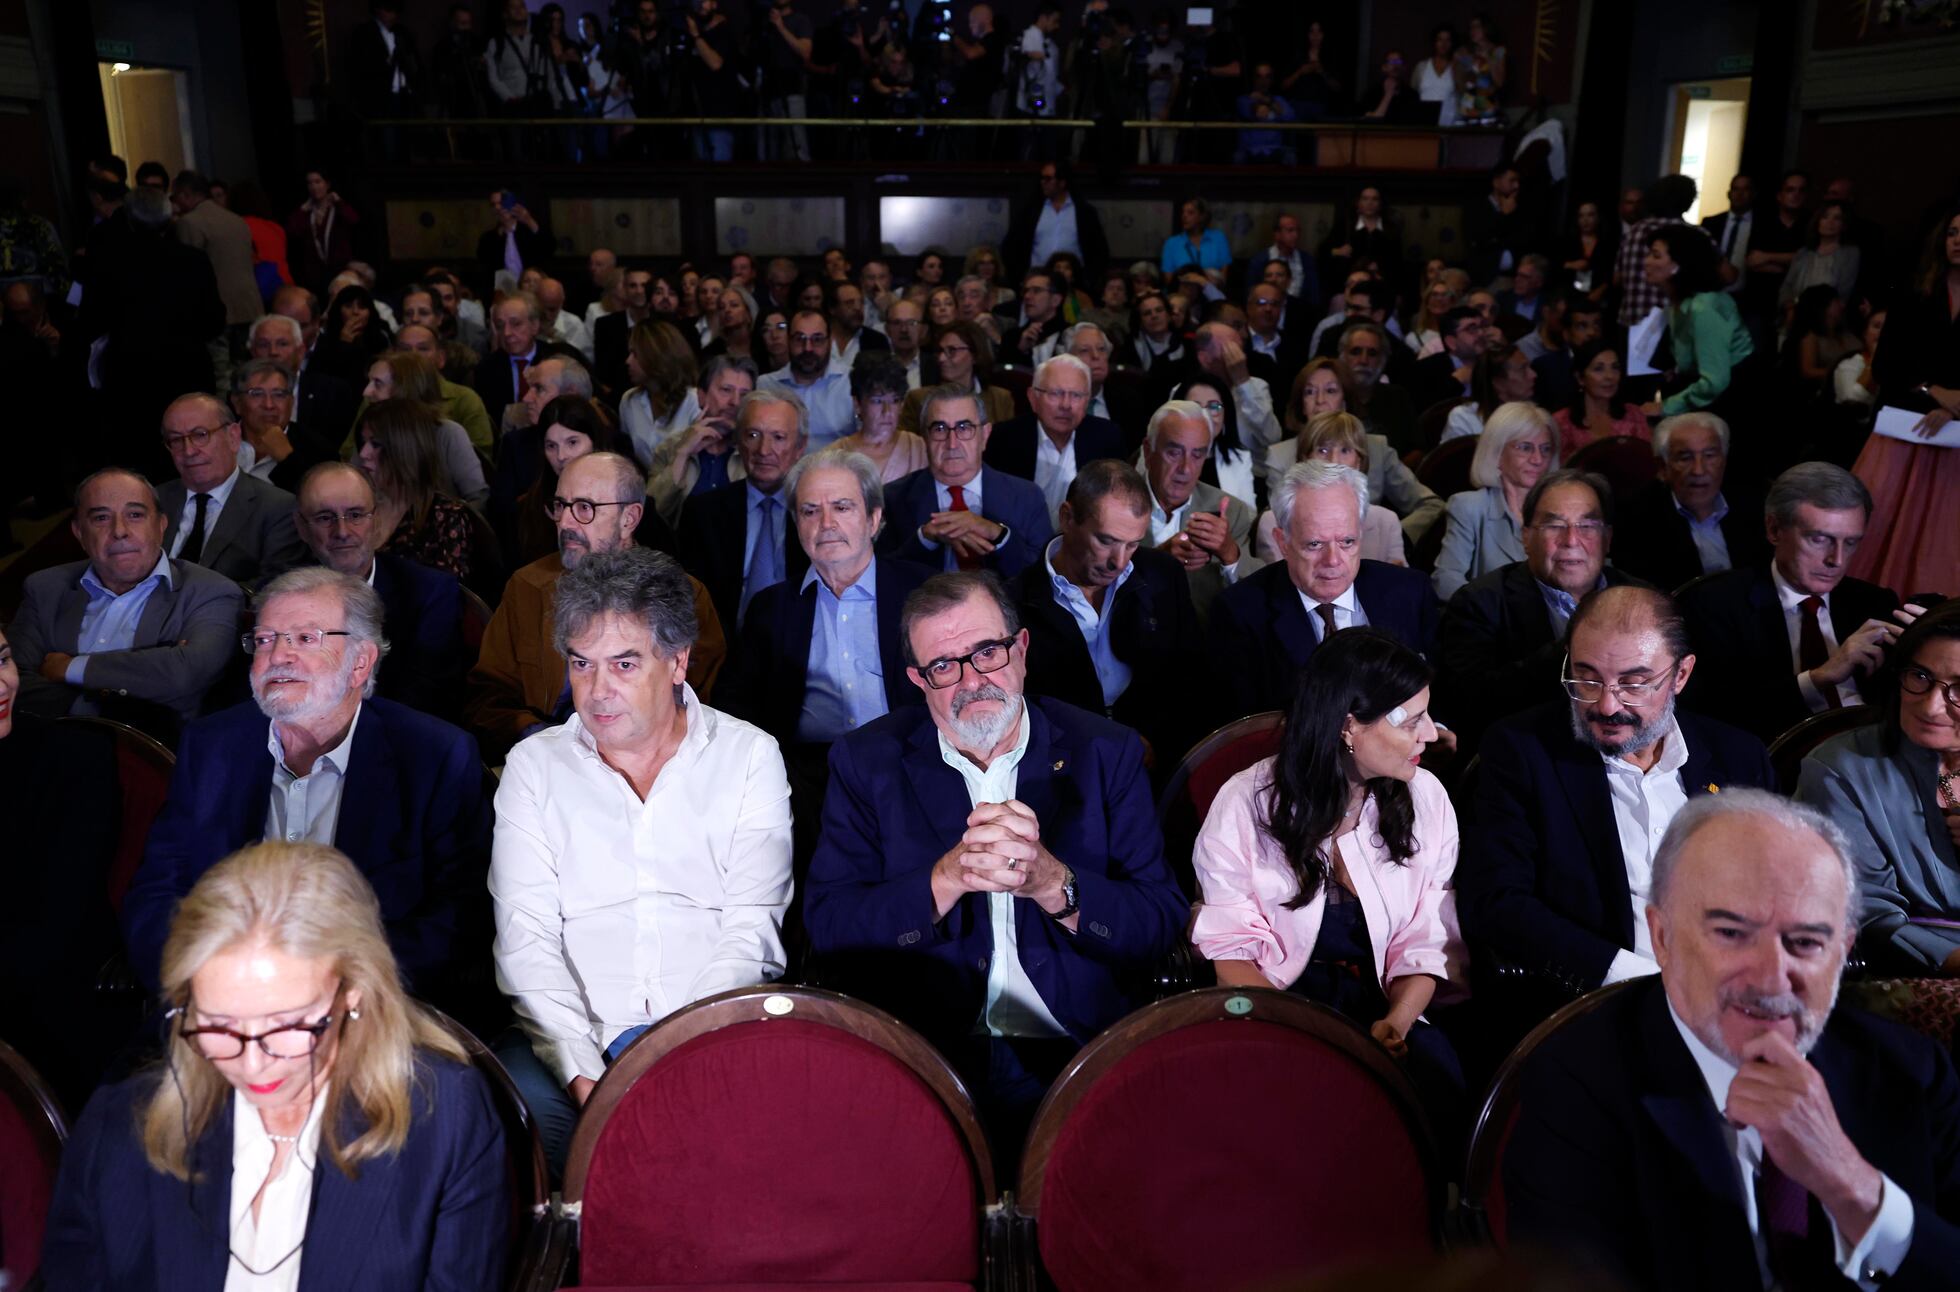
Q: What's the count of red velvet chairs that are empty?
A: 2